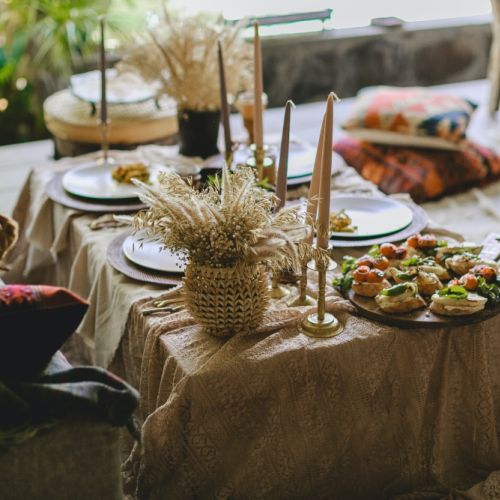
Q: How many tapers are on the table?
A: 6